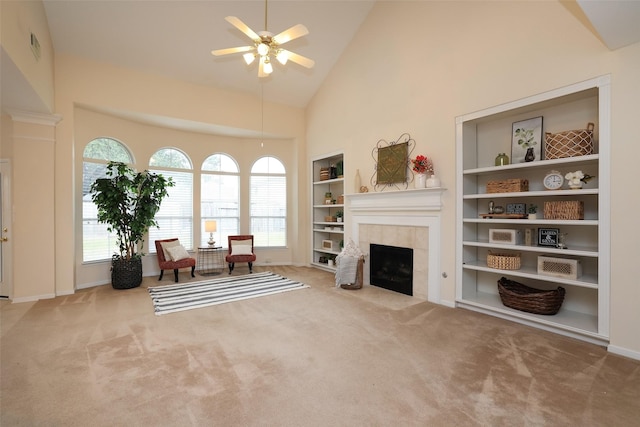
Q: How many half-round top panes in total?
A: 4